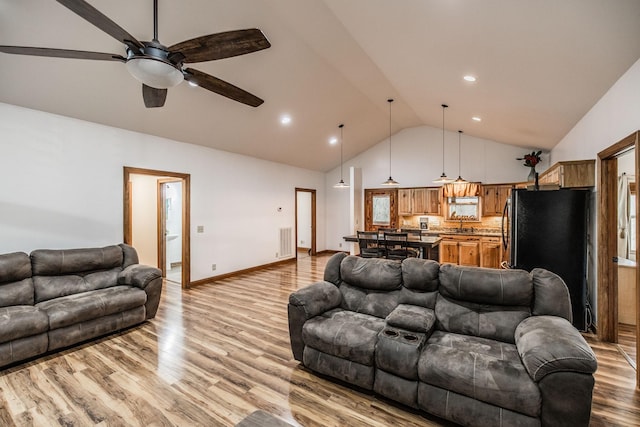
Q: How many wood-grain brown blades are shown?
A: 5